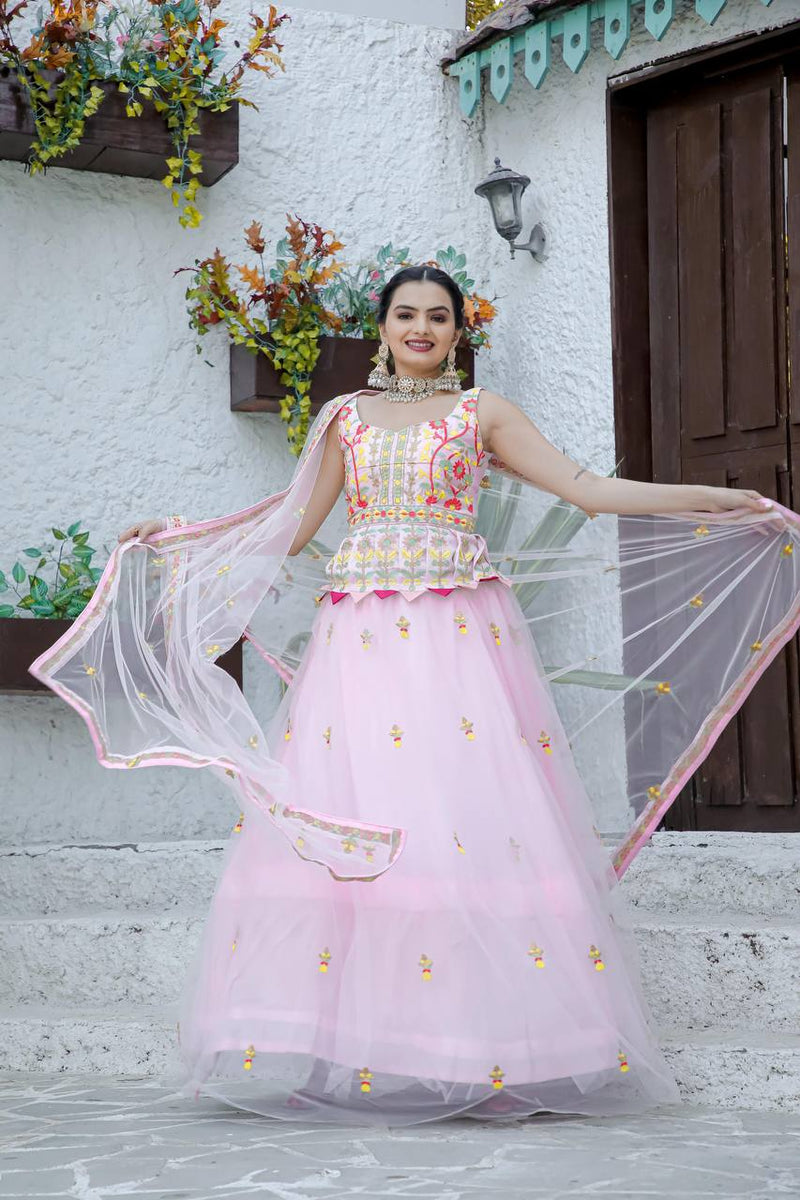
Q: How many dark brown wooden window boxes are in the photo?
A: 3